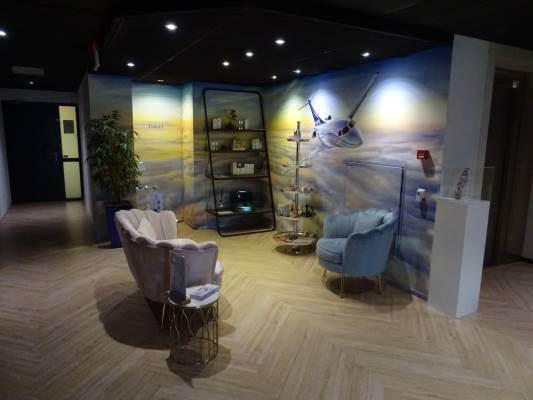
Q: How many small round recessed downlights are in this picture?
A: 11